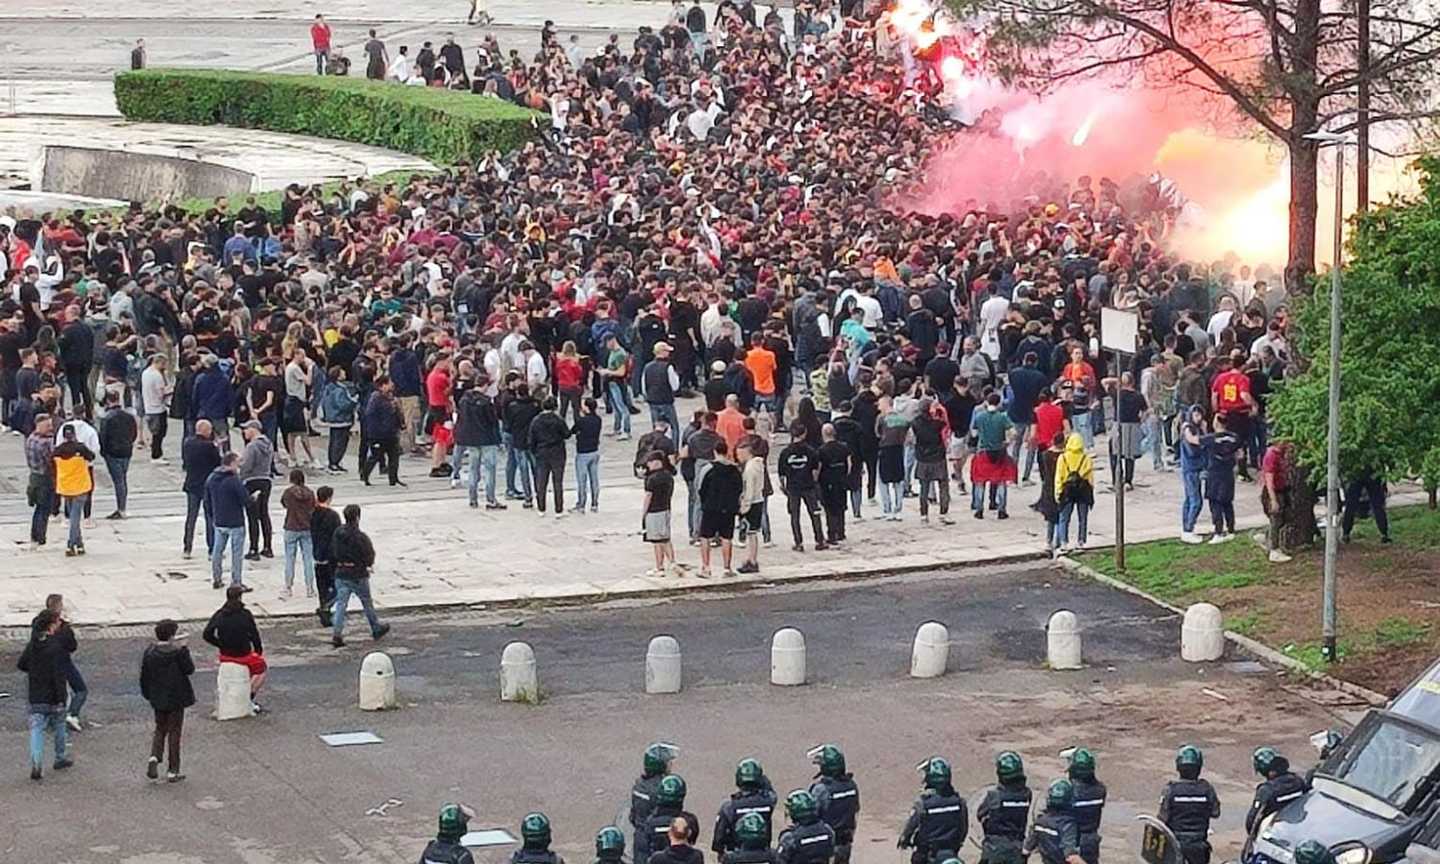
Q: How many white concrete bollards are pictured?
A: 8